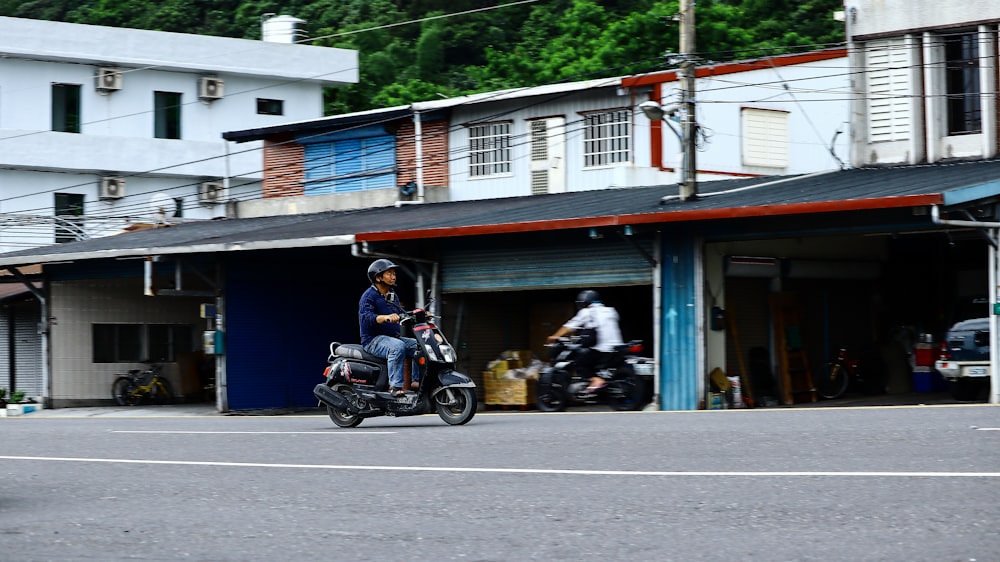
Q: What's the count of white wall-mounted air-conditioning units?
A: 4